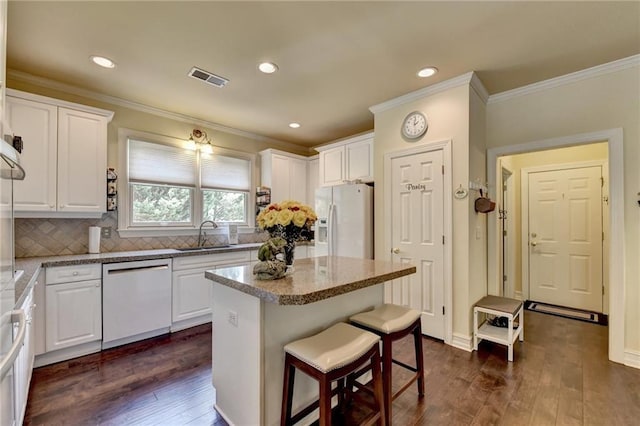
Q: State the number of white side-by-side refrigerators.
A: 1